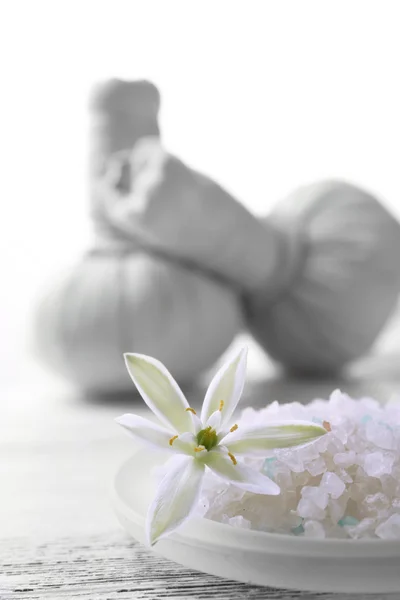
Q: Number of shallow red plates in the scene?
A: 0